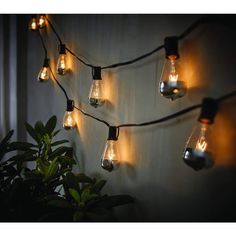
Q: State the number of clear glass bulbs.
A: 9